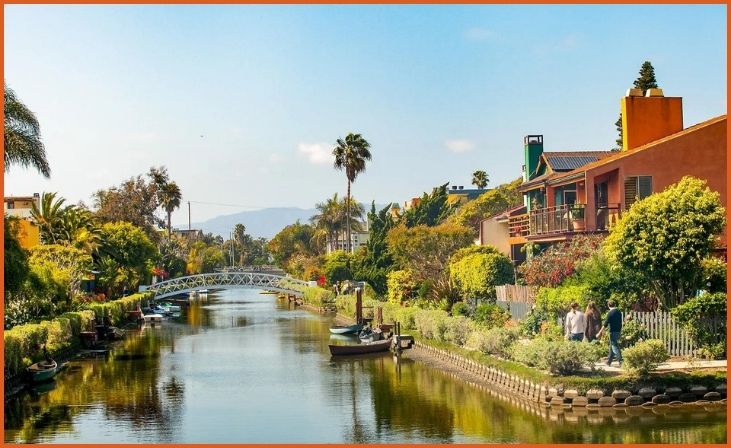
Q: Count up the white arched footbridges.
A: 1